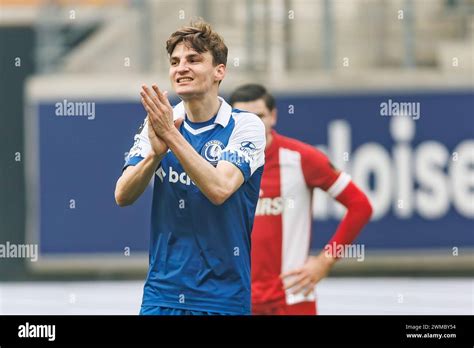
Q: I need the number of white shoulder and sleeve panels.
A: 2